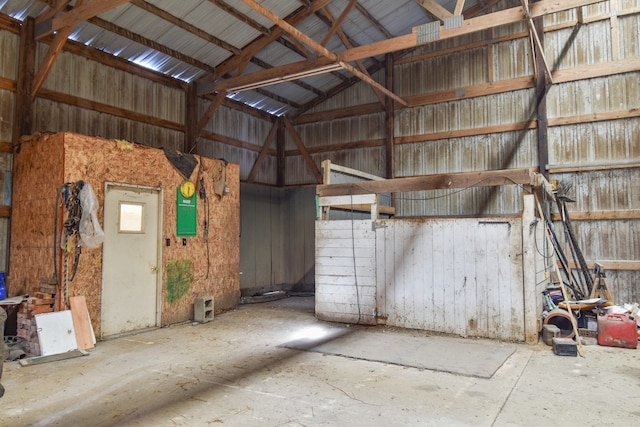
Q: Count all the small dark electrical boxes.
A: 2